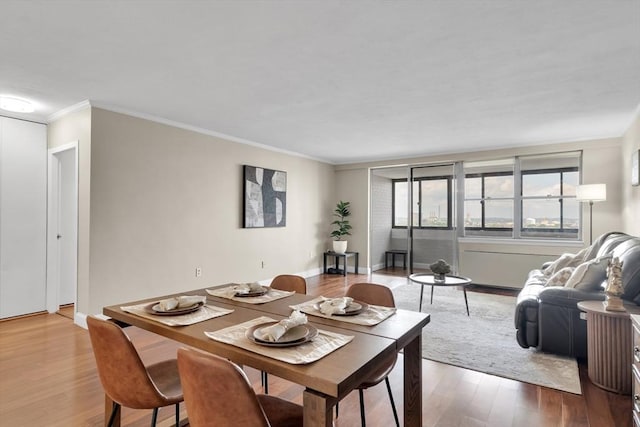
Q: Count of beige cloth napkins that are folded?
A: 4